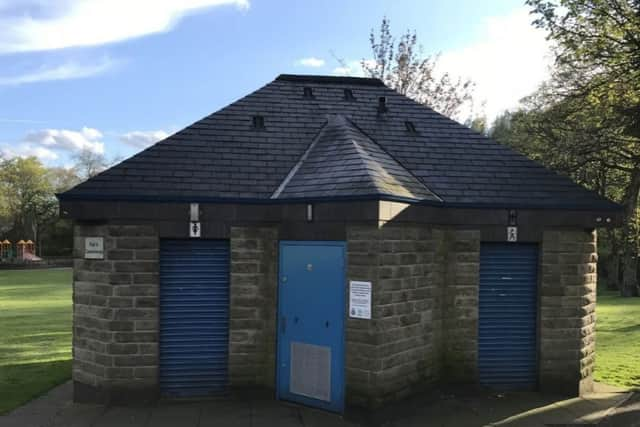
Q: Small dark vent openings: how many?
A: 5